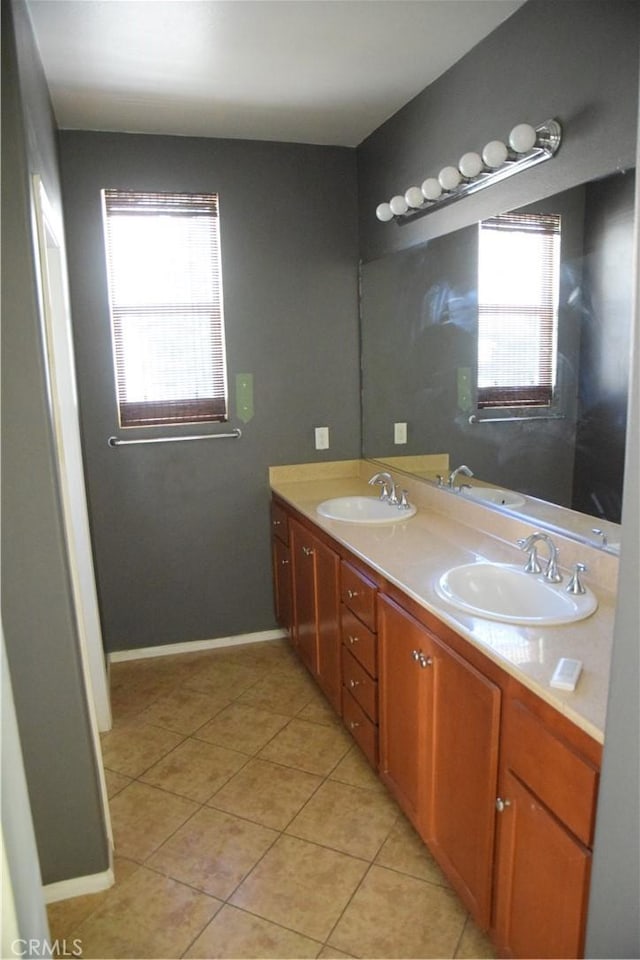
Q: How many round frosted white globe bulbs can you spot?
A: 8